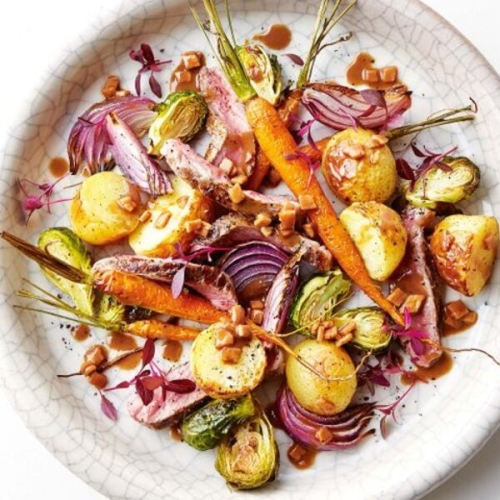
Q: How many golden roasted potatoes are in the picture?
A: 7